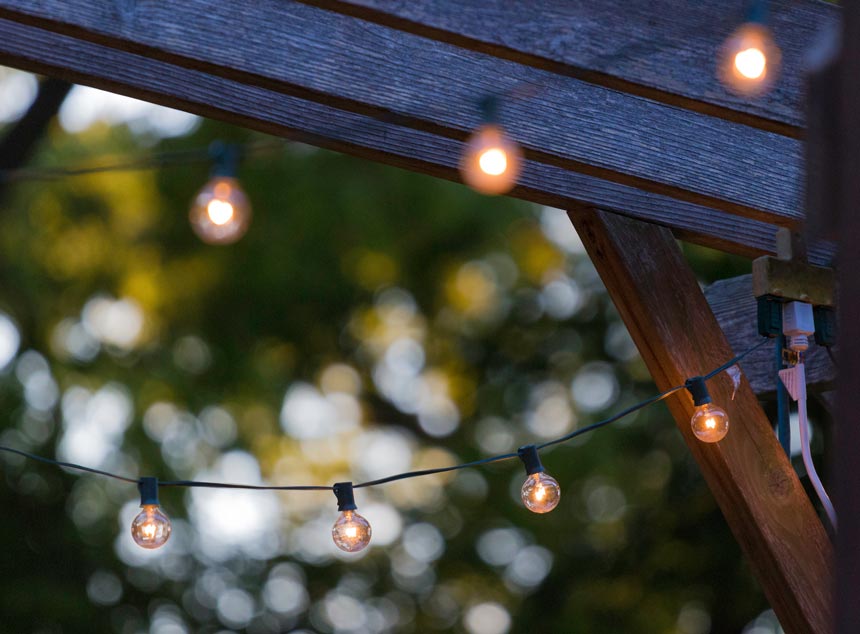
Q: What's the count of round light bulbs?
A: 7